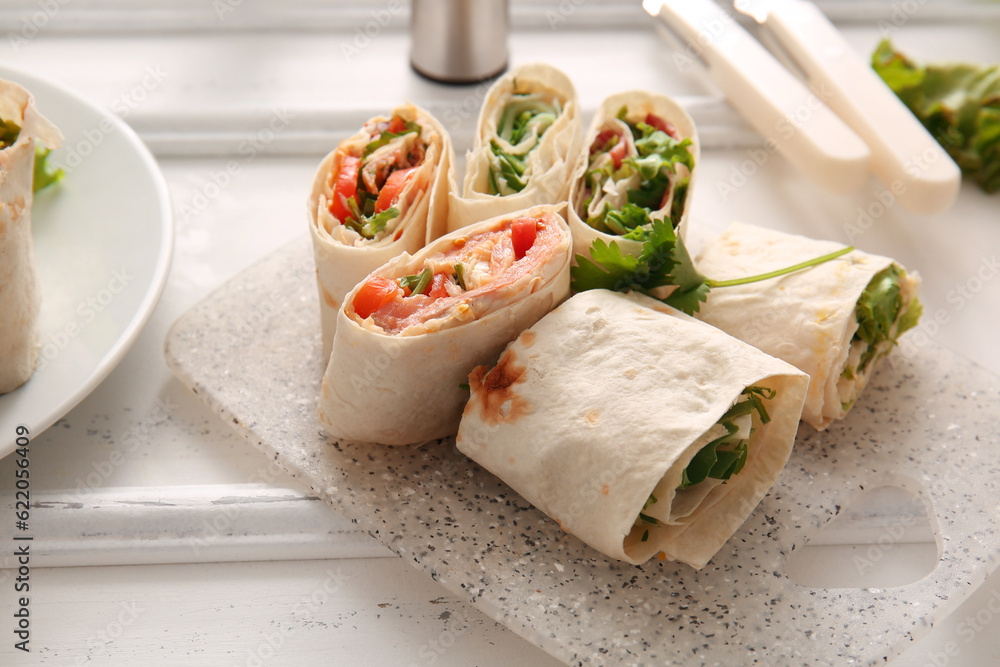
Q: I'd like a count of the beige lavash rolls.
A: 7